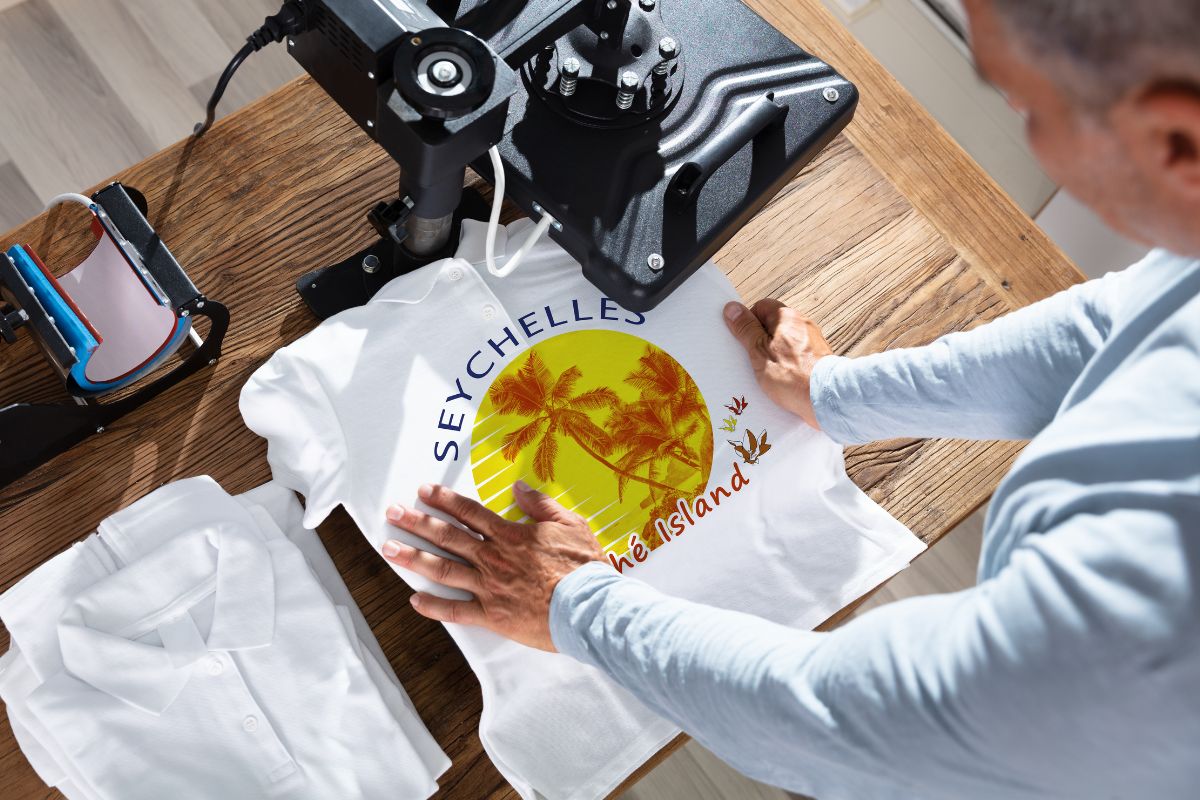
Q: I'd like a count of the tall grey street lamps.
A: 0